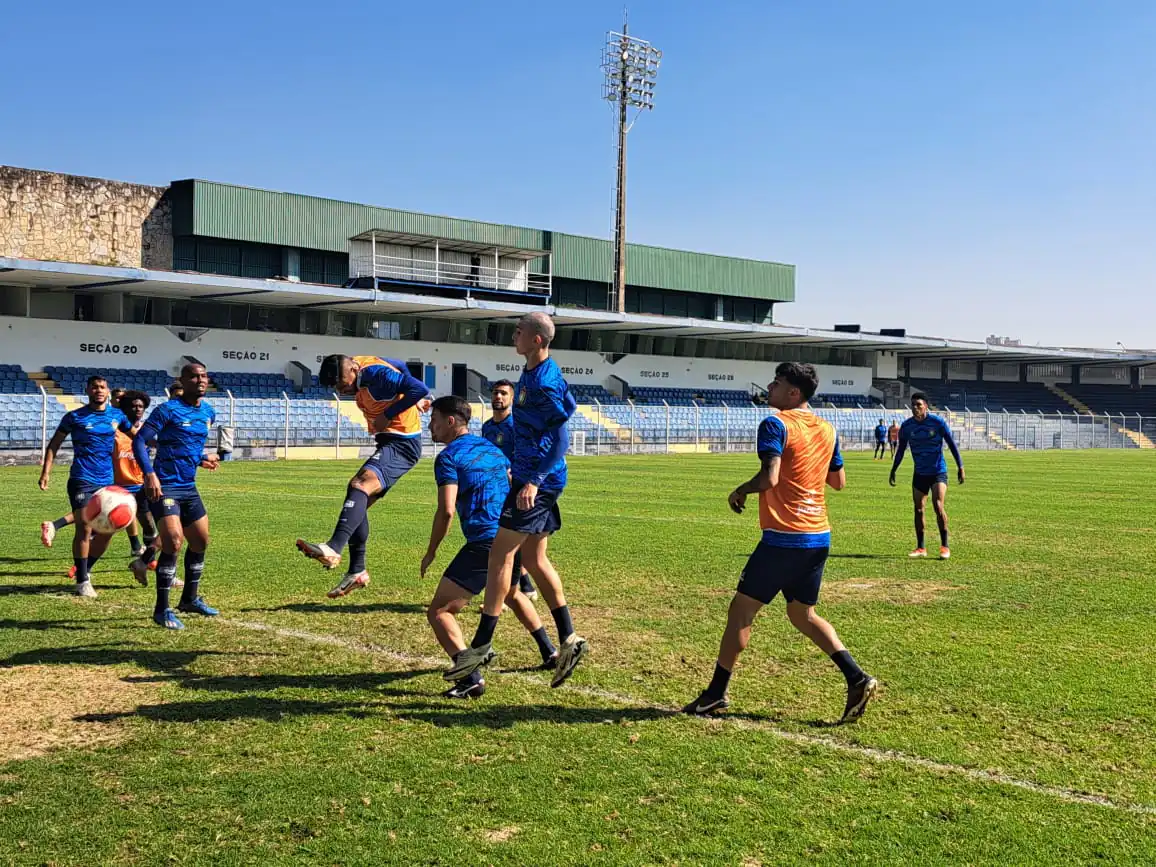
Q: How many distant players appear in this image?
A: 2